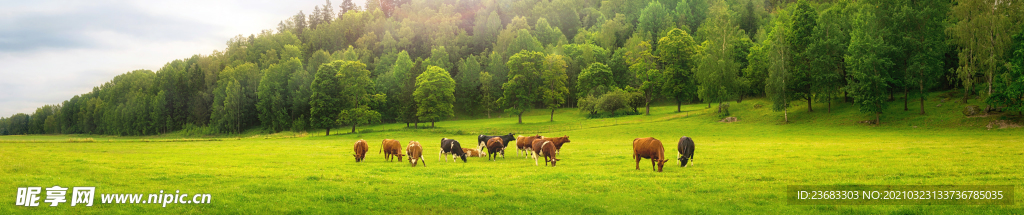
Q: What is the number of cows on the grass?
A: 12